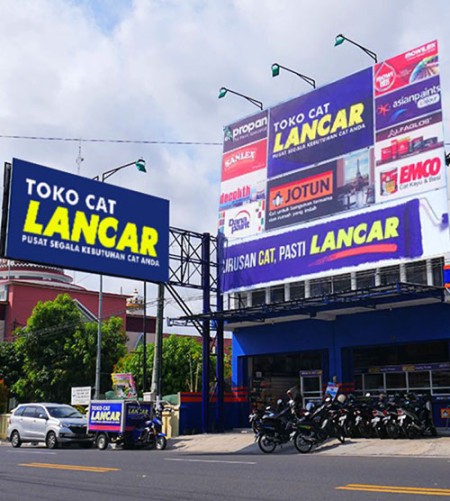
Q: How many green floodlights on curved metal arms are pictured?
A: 4